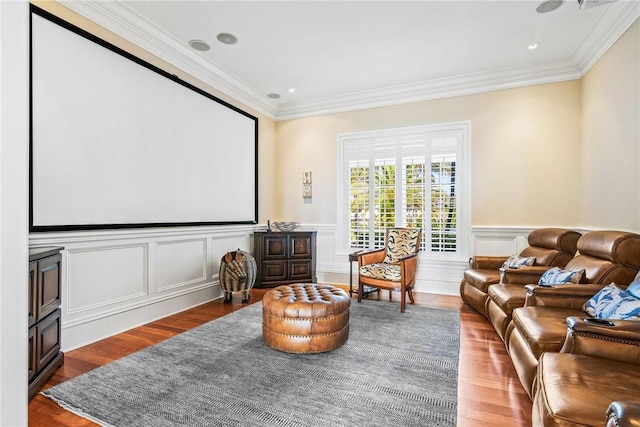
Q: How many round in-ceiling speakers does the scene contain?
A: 4